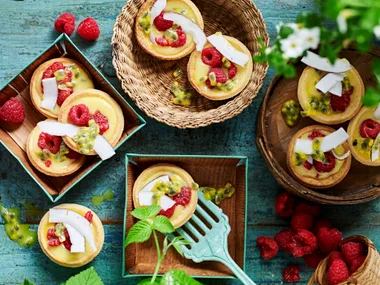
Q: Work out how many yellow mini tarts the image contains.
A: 10